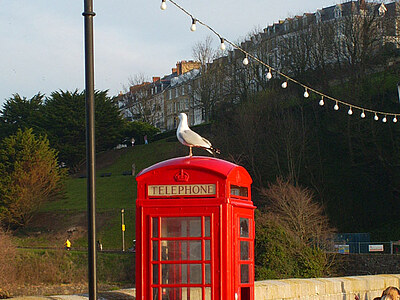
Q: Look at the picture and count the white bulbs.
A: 14